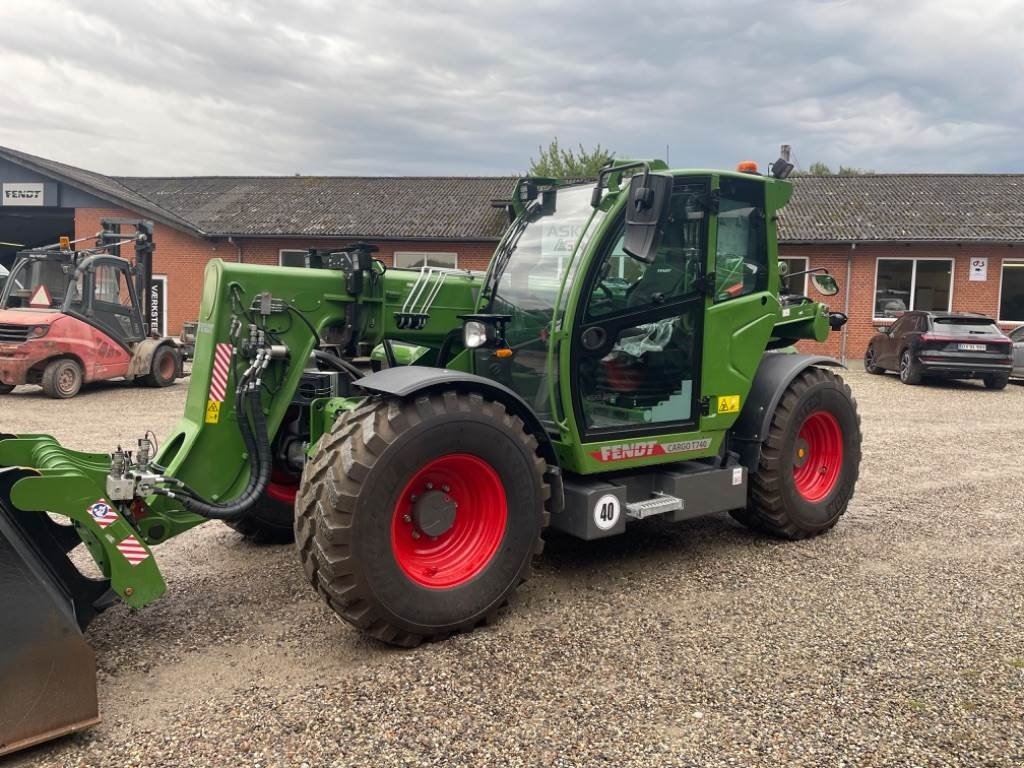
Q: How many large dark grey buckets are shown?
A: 1